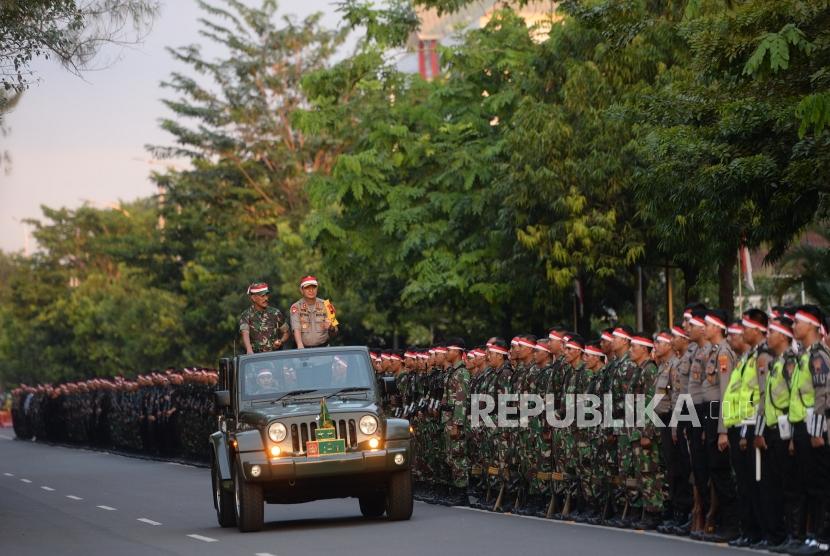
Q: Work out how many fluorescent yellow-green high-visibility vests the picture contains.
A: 4